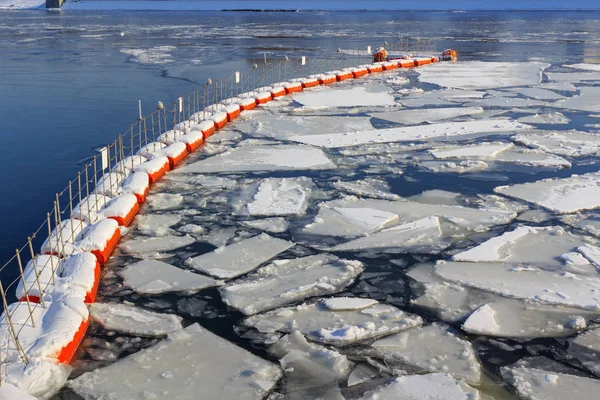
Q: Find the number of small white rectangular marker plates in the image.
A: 5